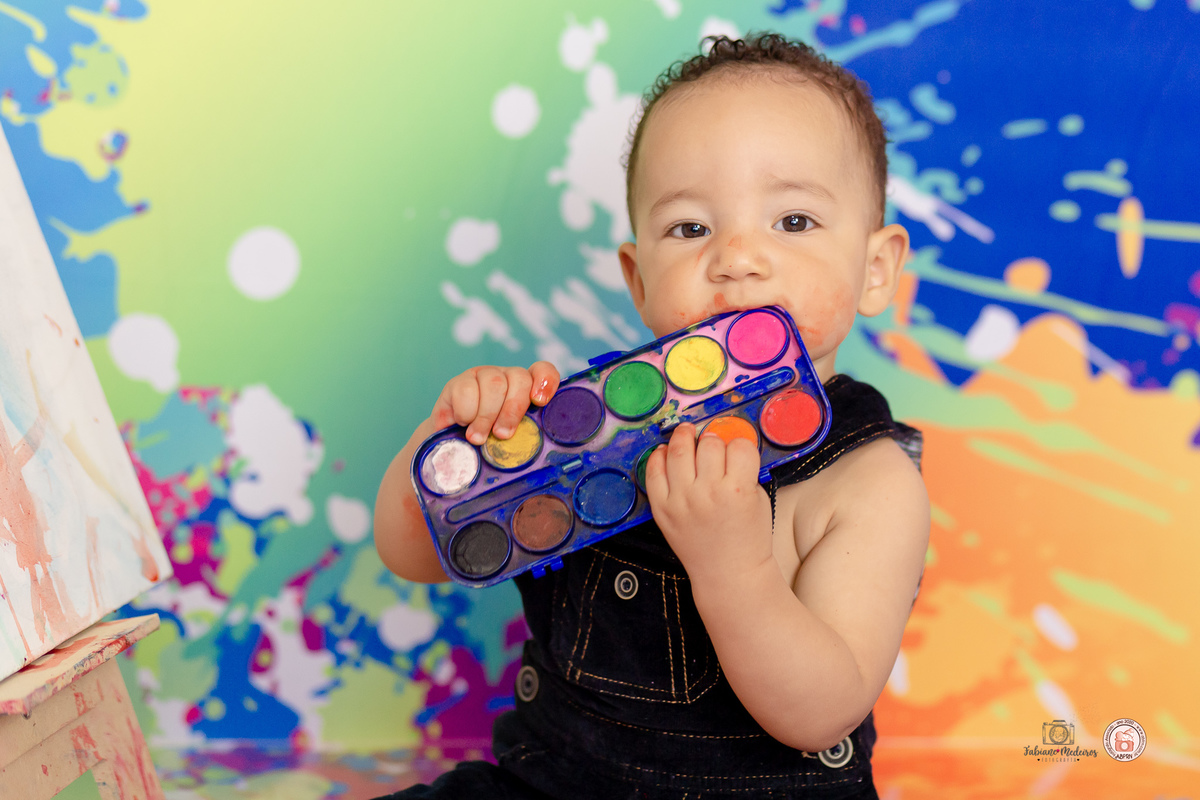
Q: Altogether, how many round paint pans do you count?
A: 12